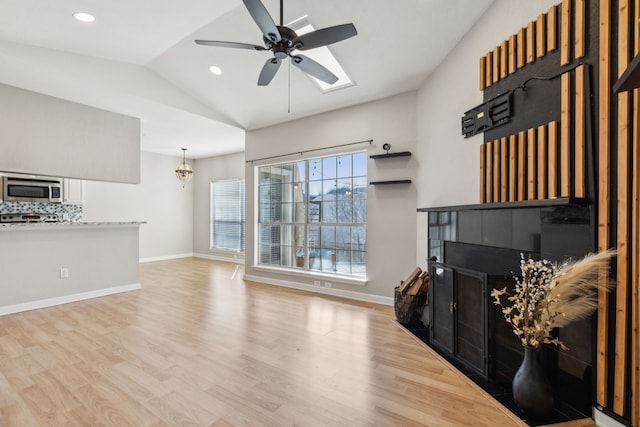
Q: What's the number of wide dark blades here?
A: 5